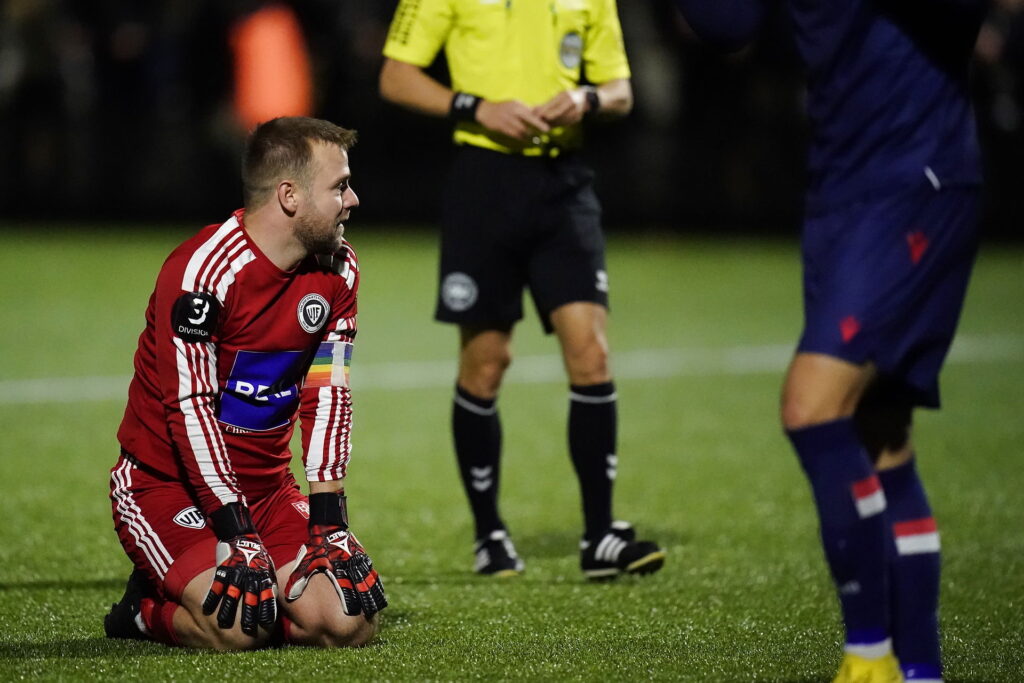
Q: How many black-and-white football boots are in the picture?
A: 2